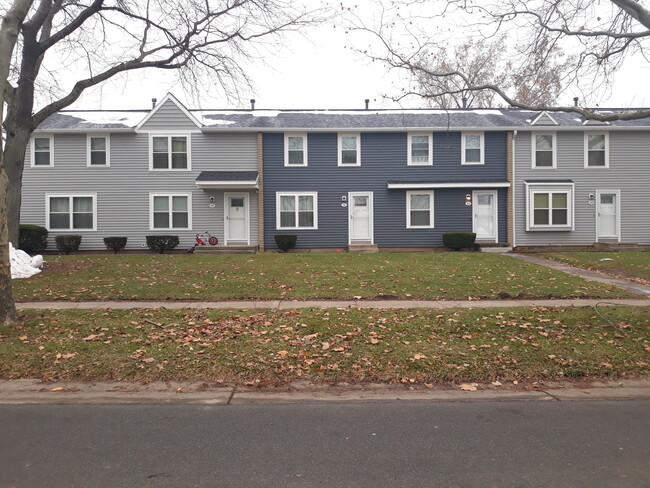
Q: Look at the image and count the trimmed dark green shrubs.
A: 6